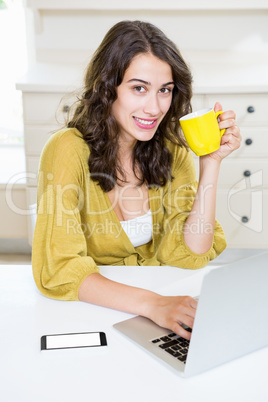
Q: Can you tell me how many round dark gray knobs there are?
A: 5